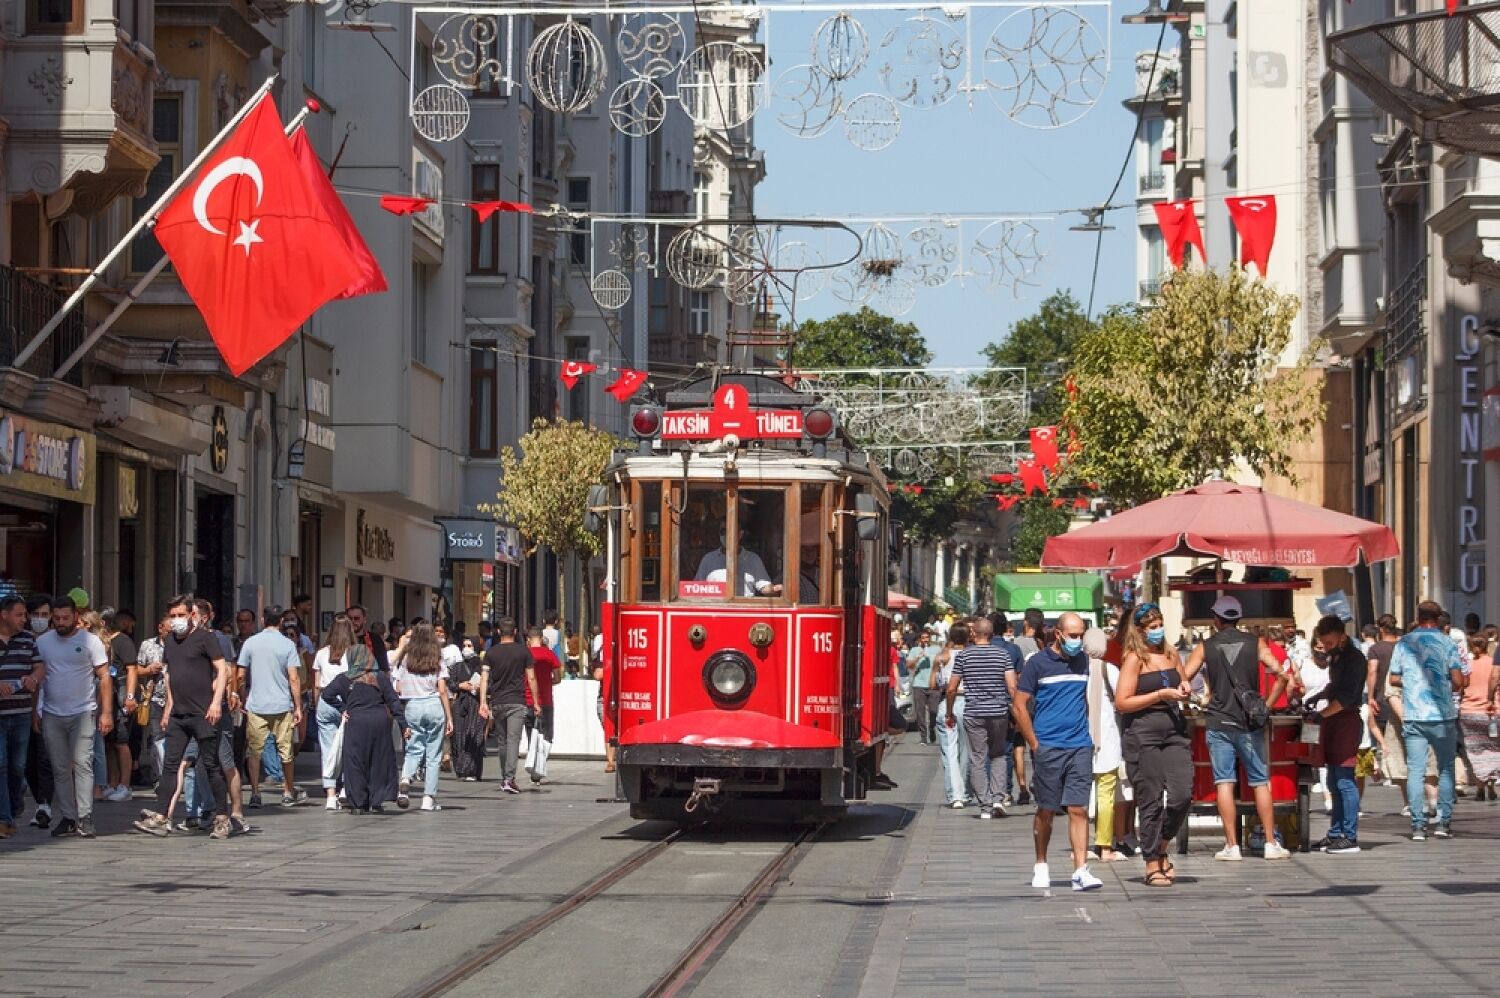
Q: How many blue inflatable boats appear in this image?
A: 0